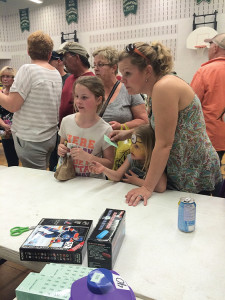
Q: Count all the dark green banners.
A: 4